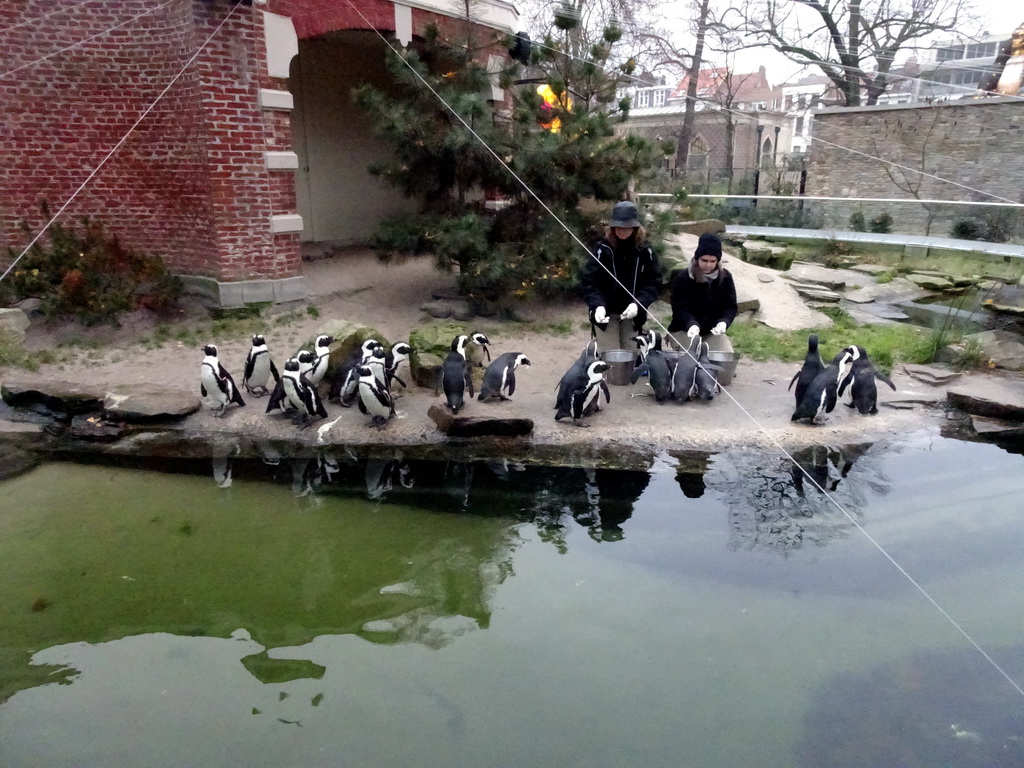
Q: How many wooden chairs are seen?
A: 0